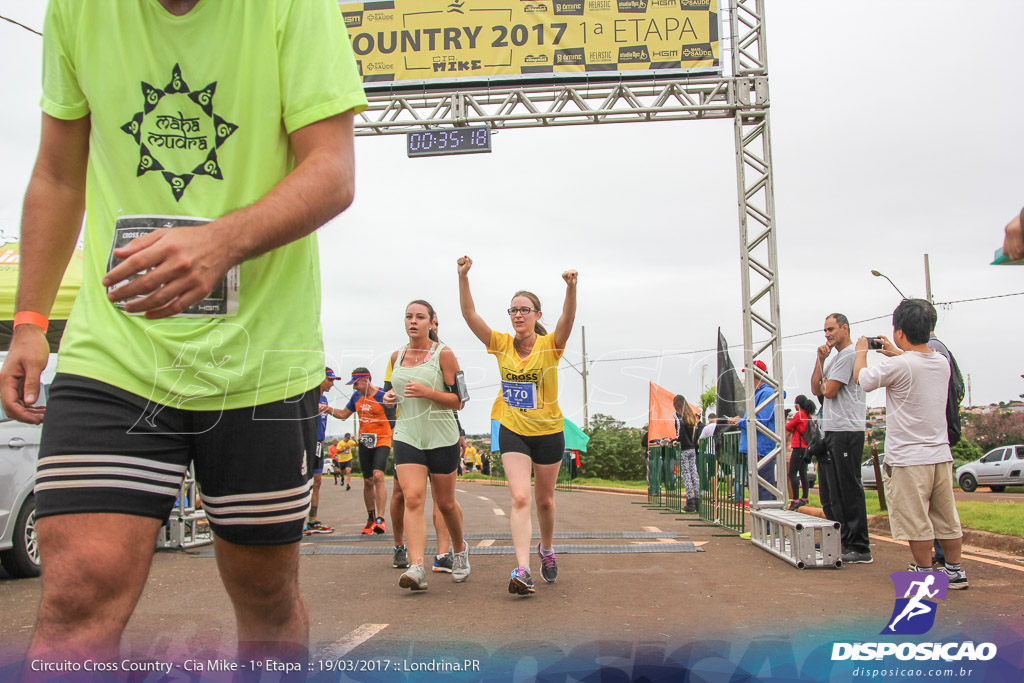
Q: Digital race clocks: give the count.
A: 1